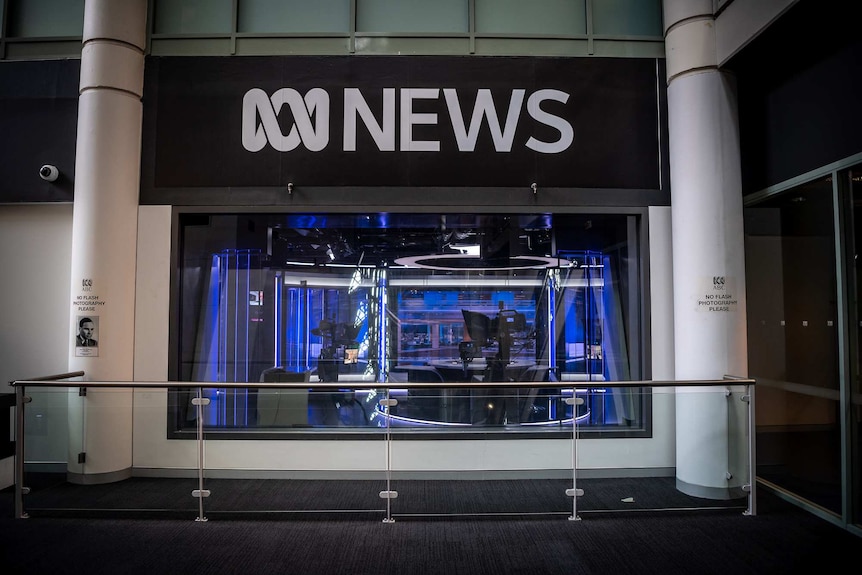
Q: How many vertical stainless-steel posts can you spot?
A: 5